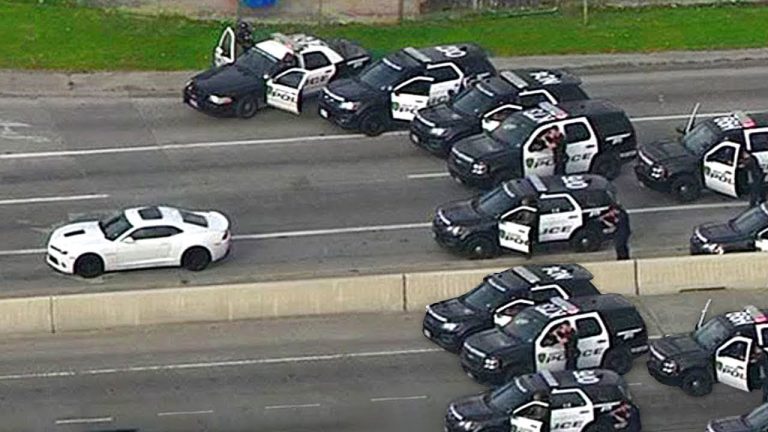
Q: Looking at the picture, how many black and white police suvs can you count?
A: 11